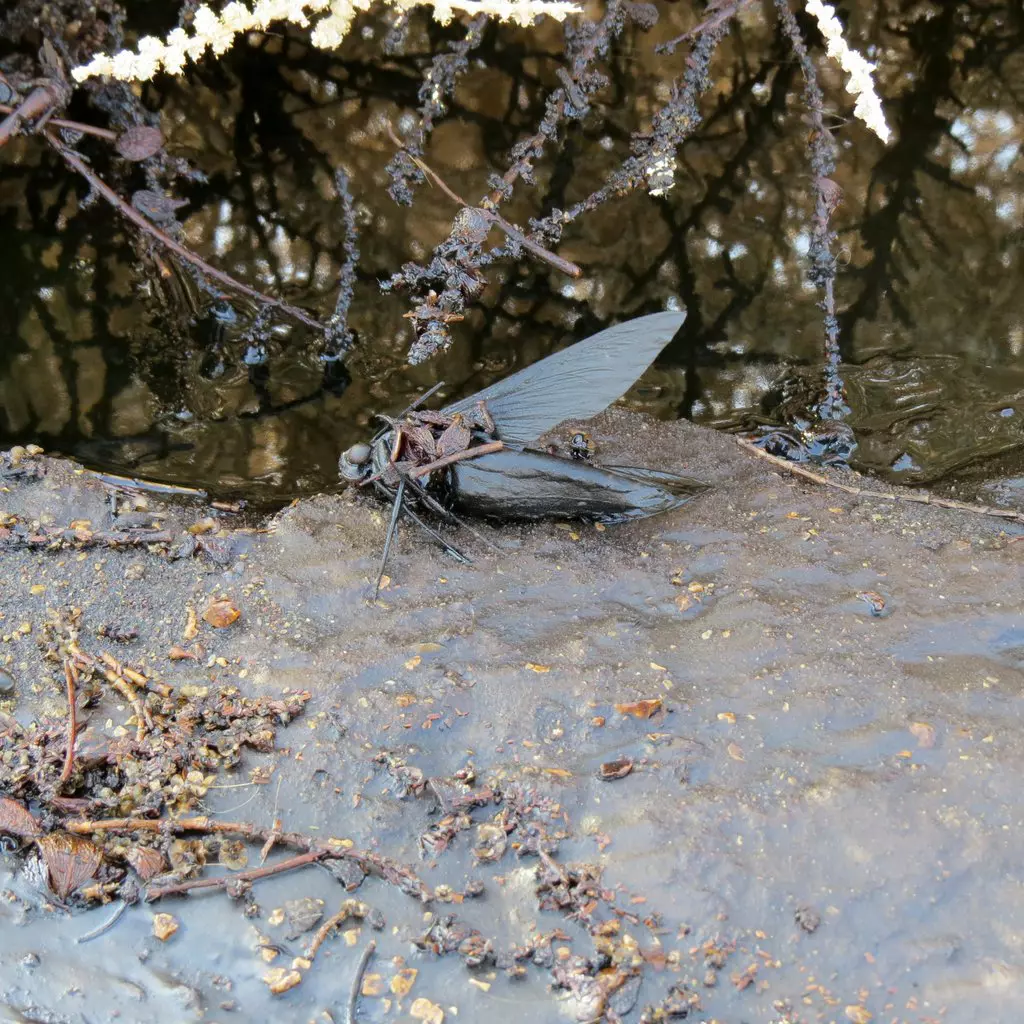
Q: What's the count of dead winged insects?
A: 1